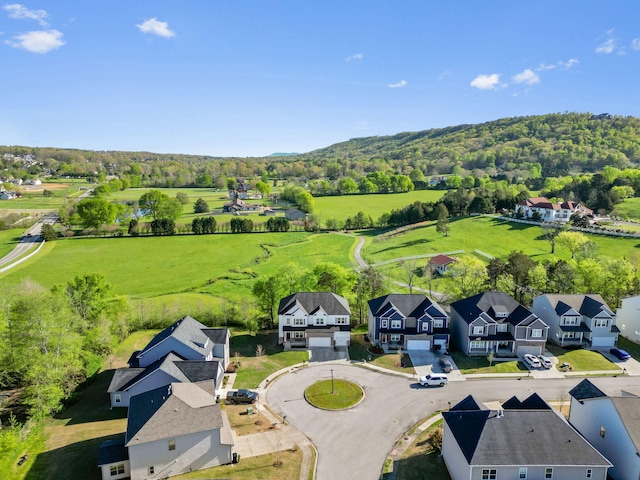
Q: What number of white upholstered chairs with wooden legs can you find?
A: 0